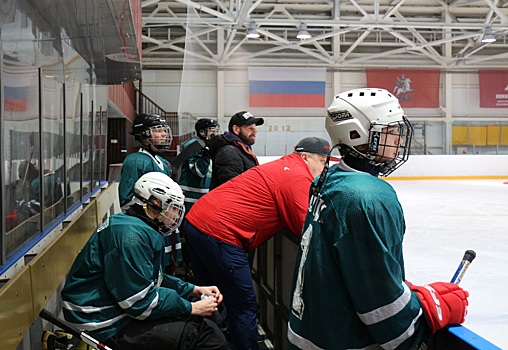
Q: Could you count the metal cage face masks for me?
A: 4